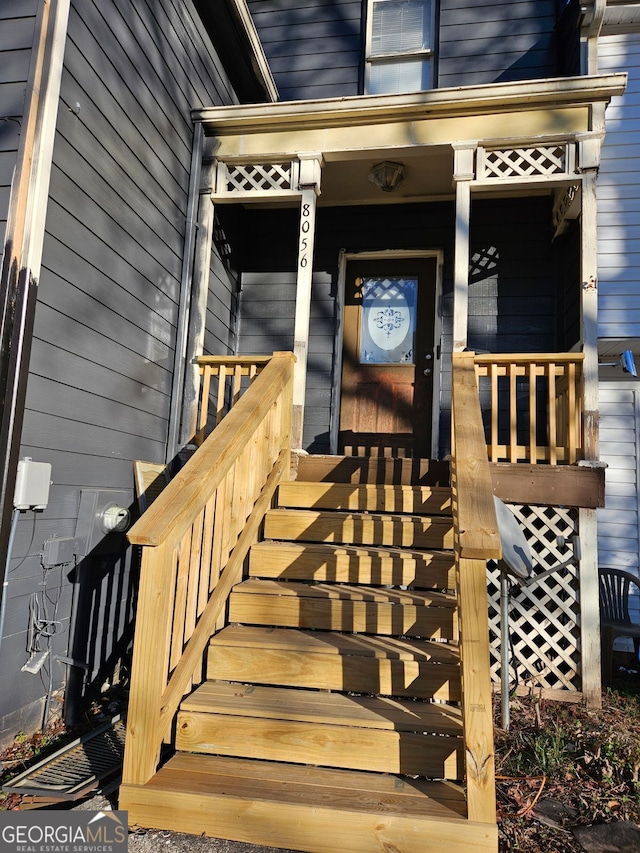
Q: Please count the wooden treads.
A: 7